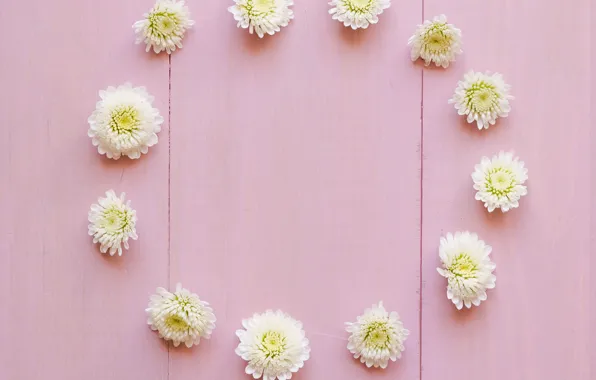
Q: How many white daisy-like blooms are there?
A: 12